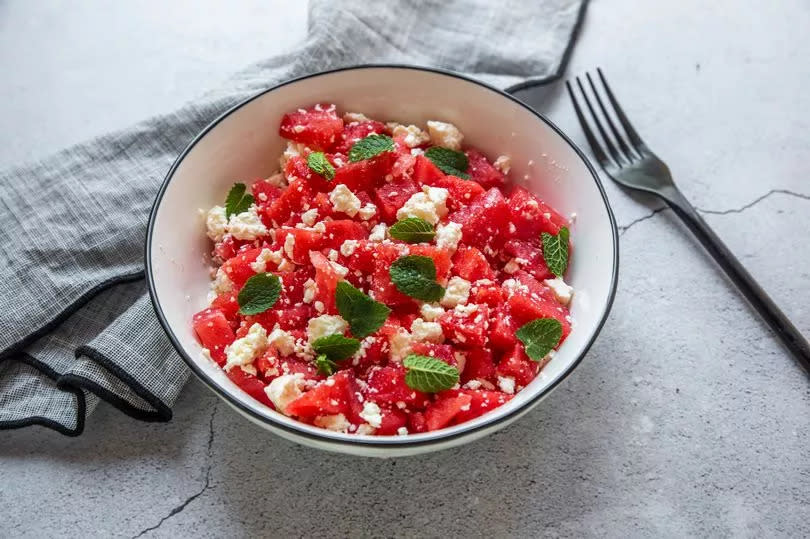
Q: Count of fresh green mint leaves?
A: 12